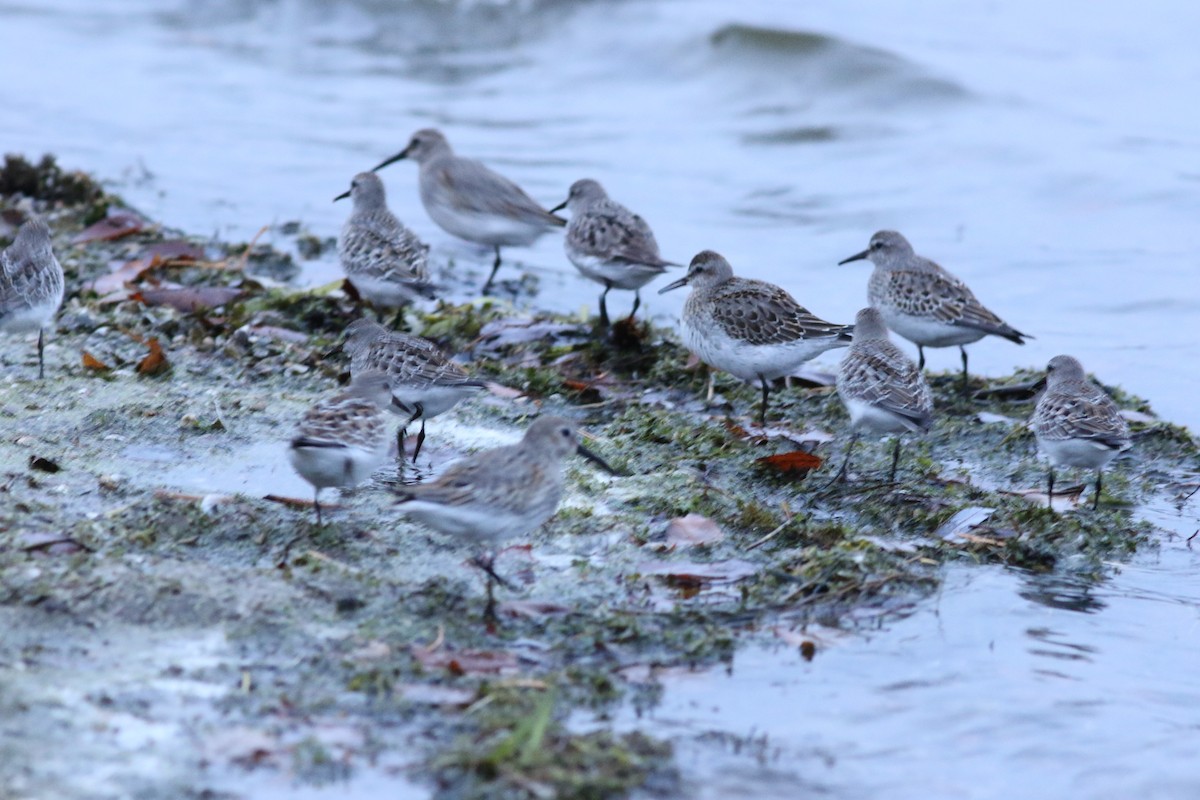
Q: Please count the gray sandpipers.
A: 11